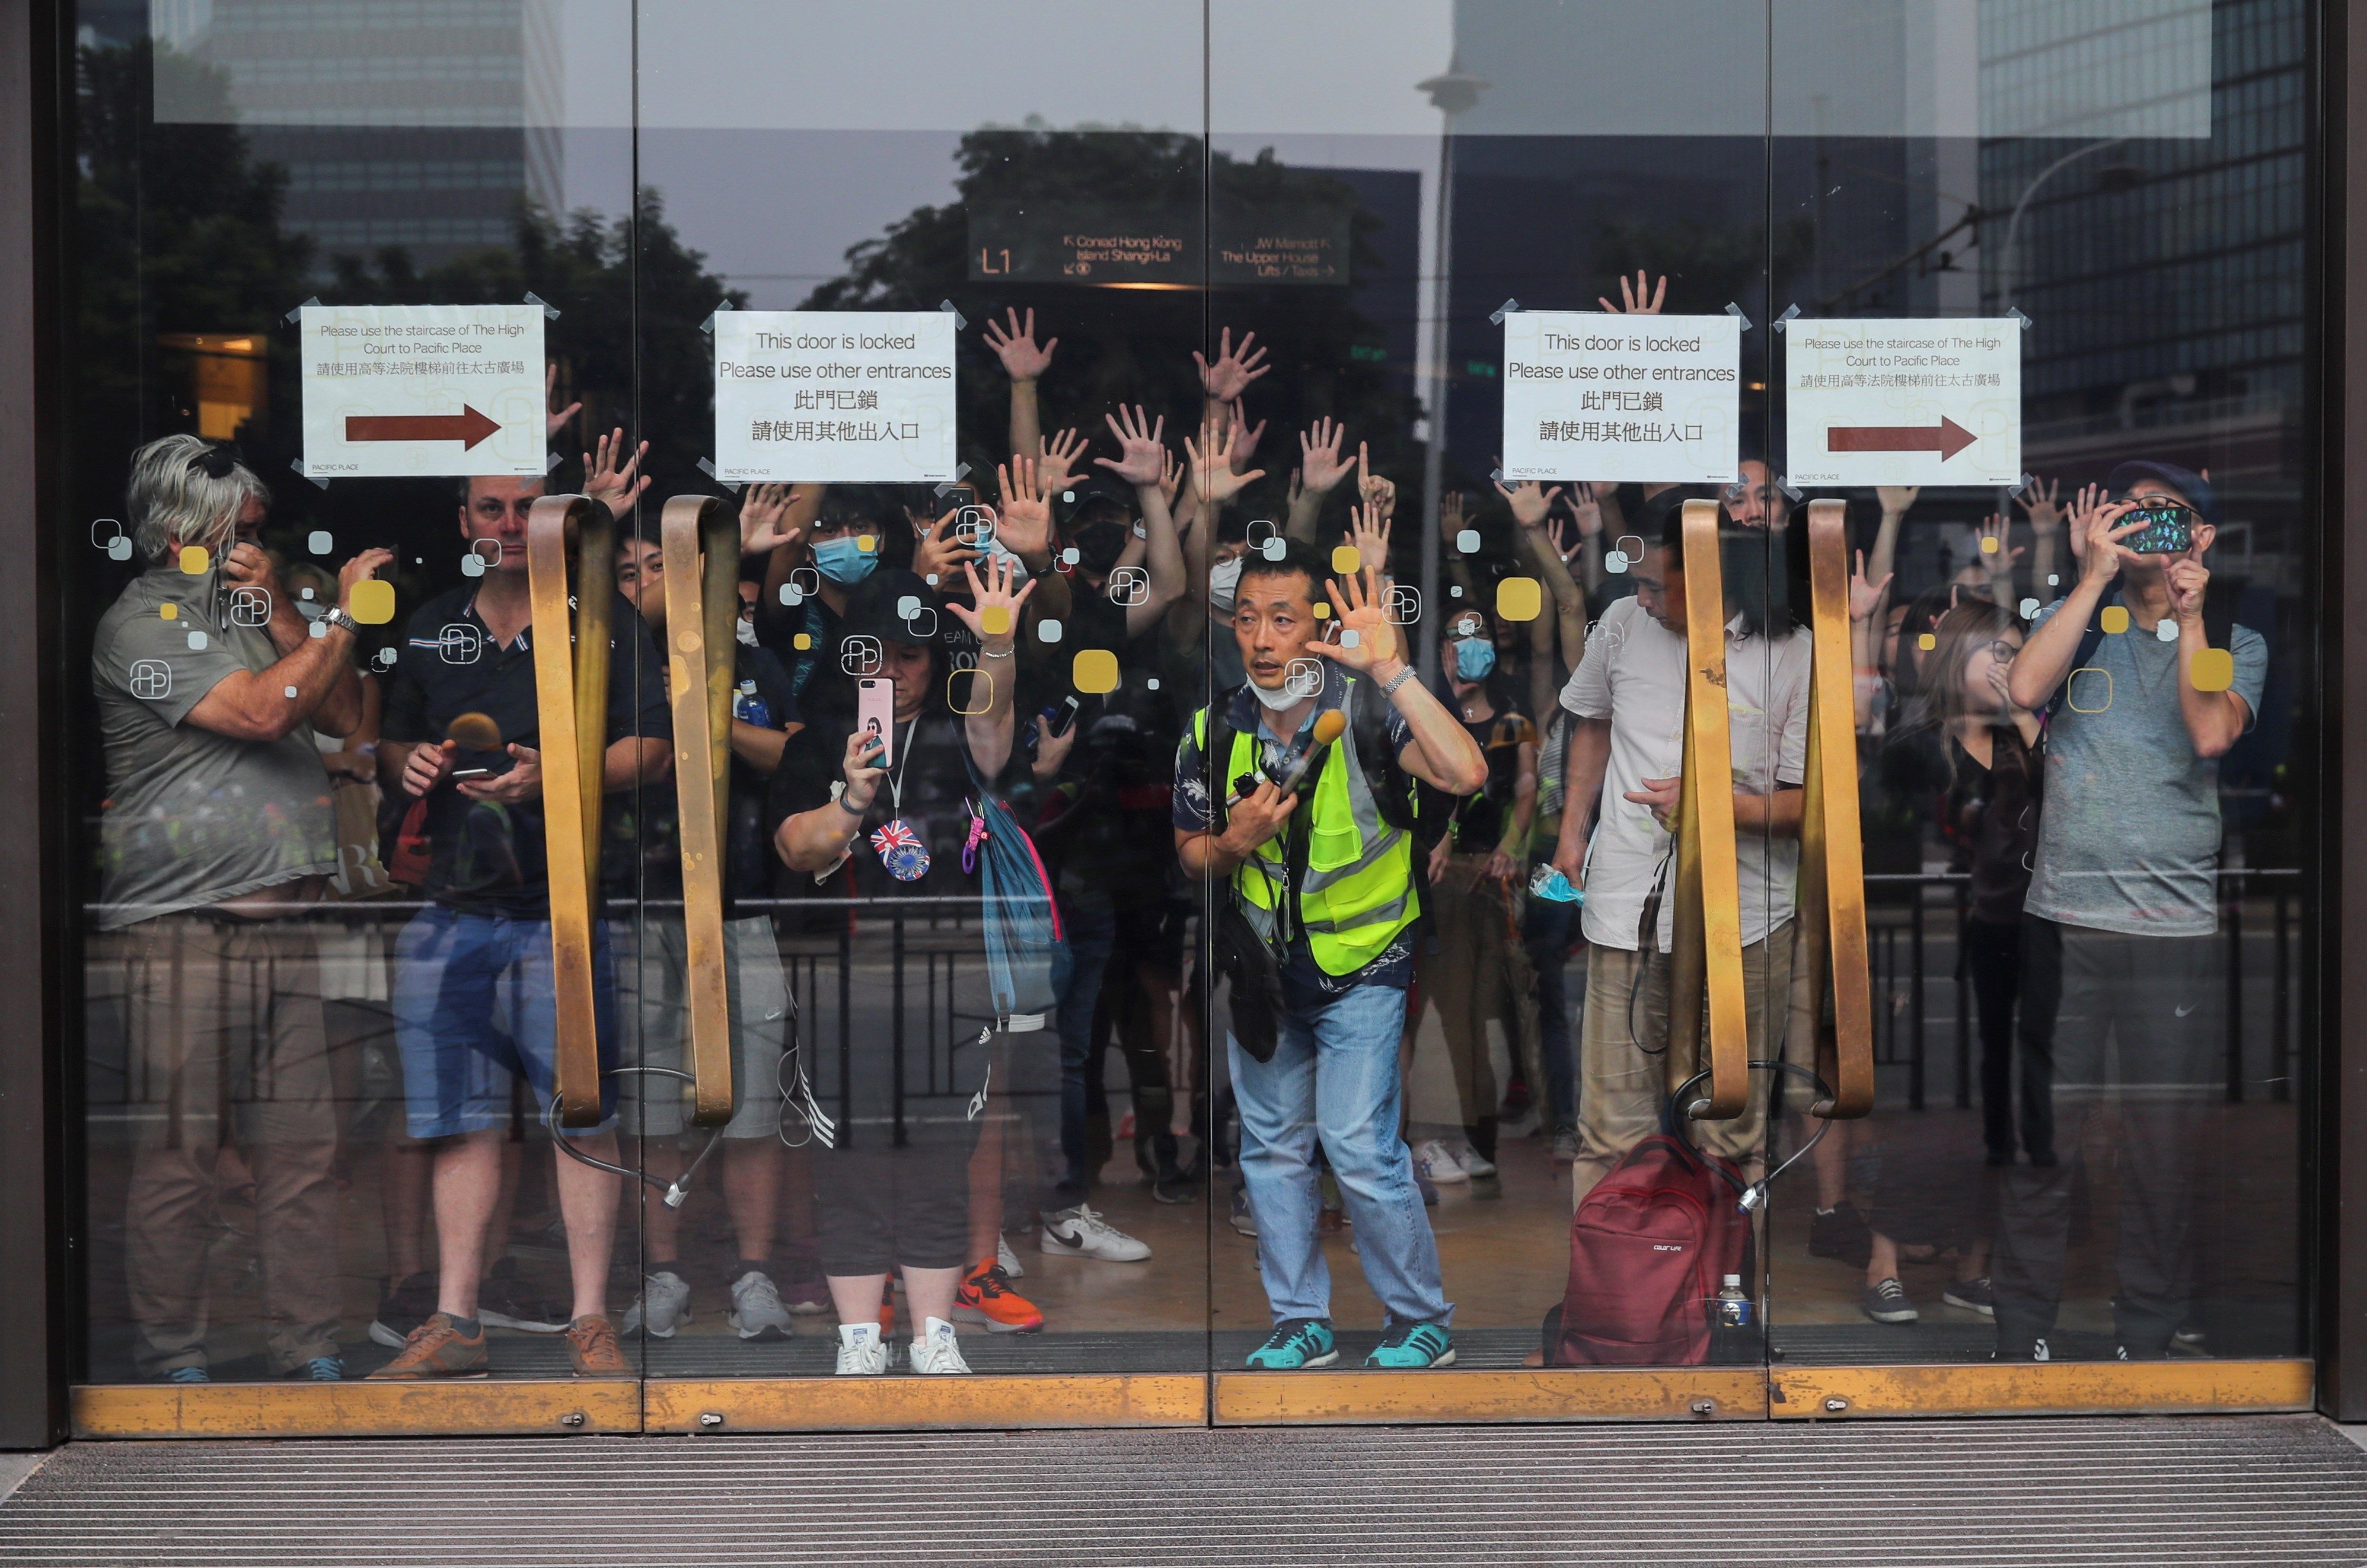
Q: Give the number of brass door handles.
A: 4